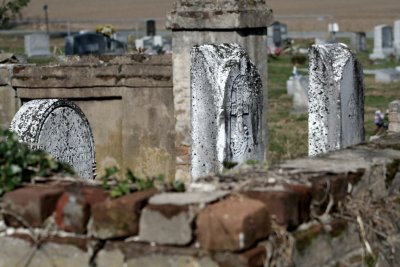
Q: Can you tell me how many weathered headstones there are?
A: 3